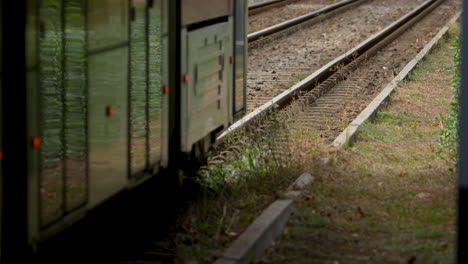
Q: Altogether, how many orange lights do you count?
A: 6